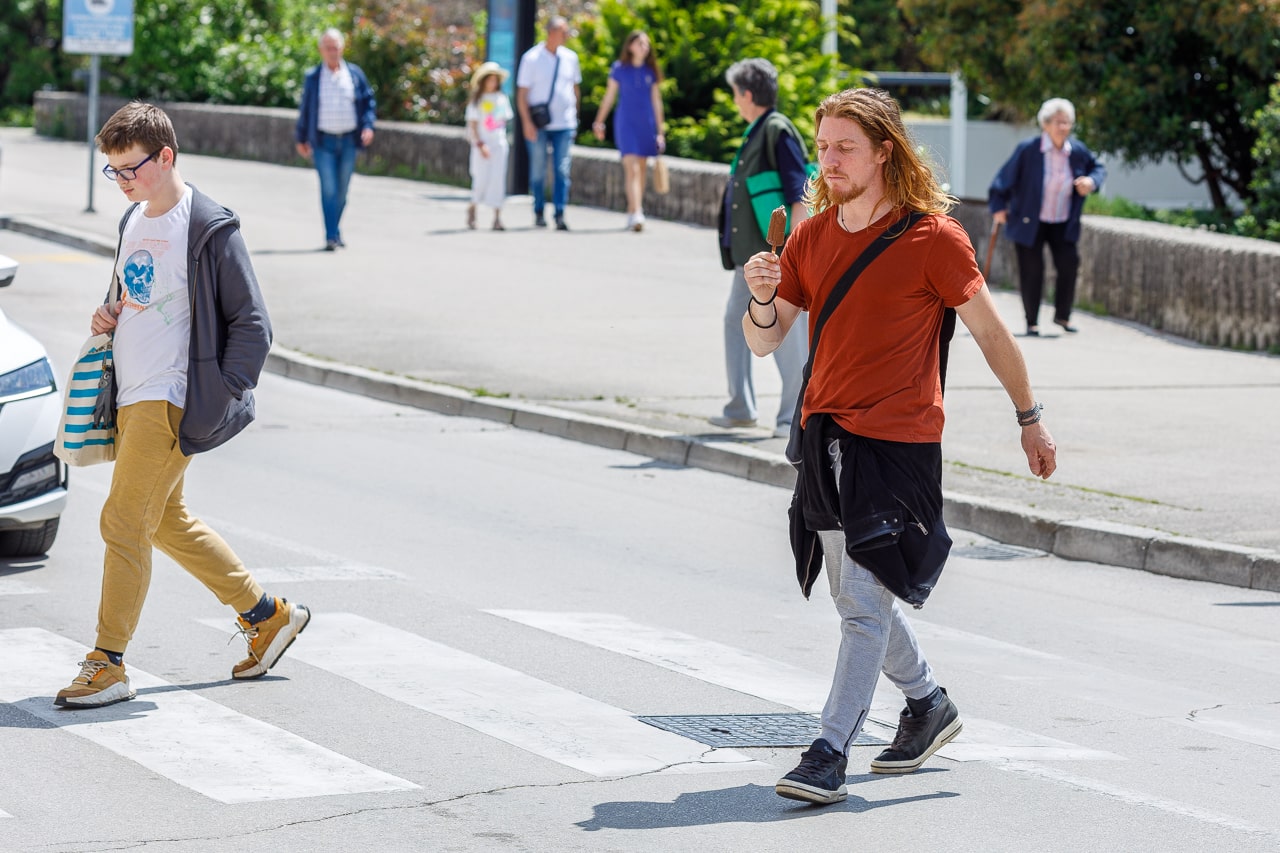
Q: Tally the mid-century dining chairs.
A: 0